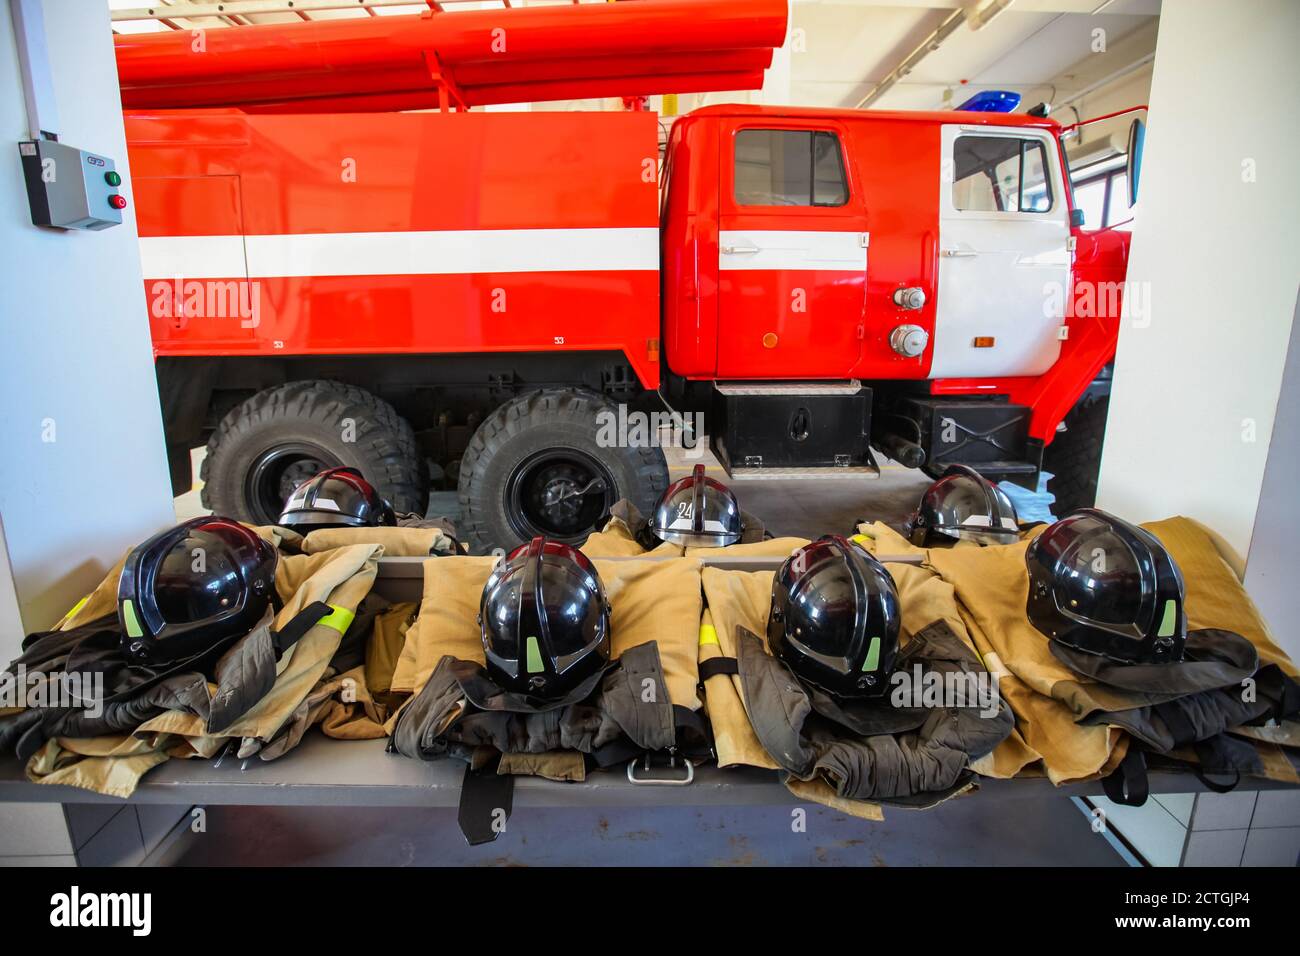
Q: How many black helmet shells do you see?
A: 7